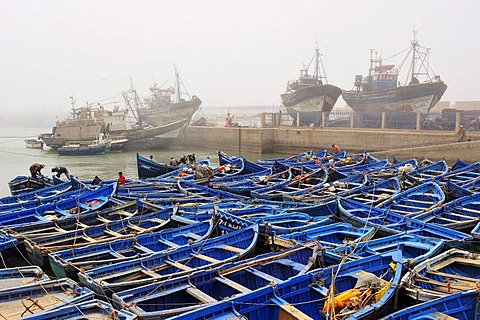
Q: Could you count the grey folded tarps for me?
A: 1